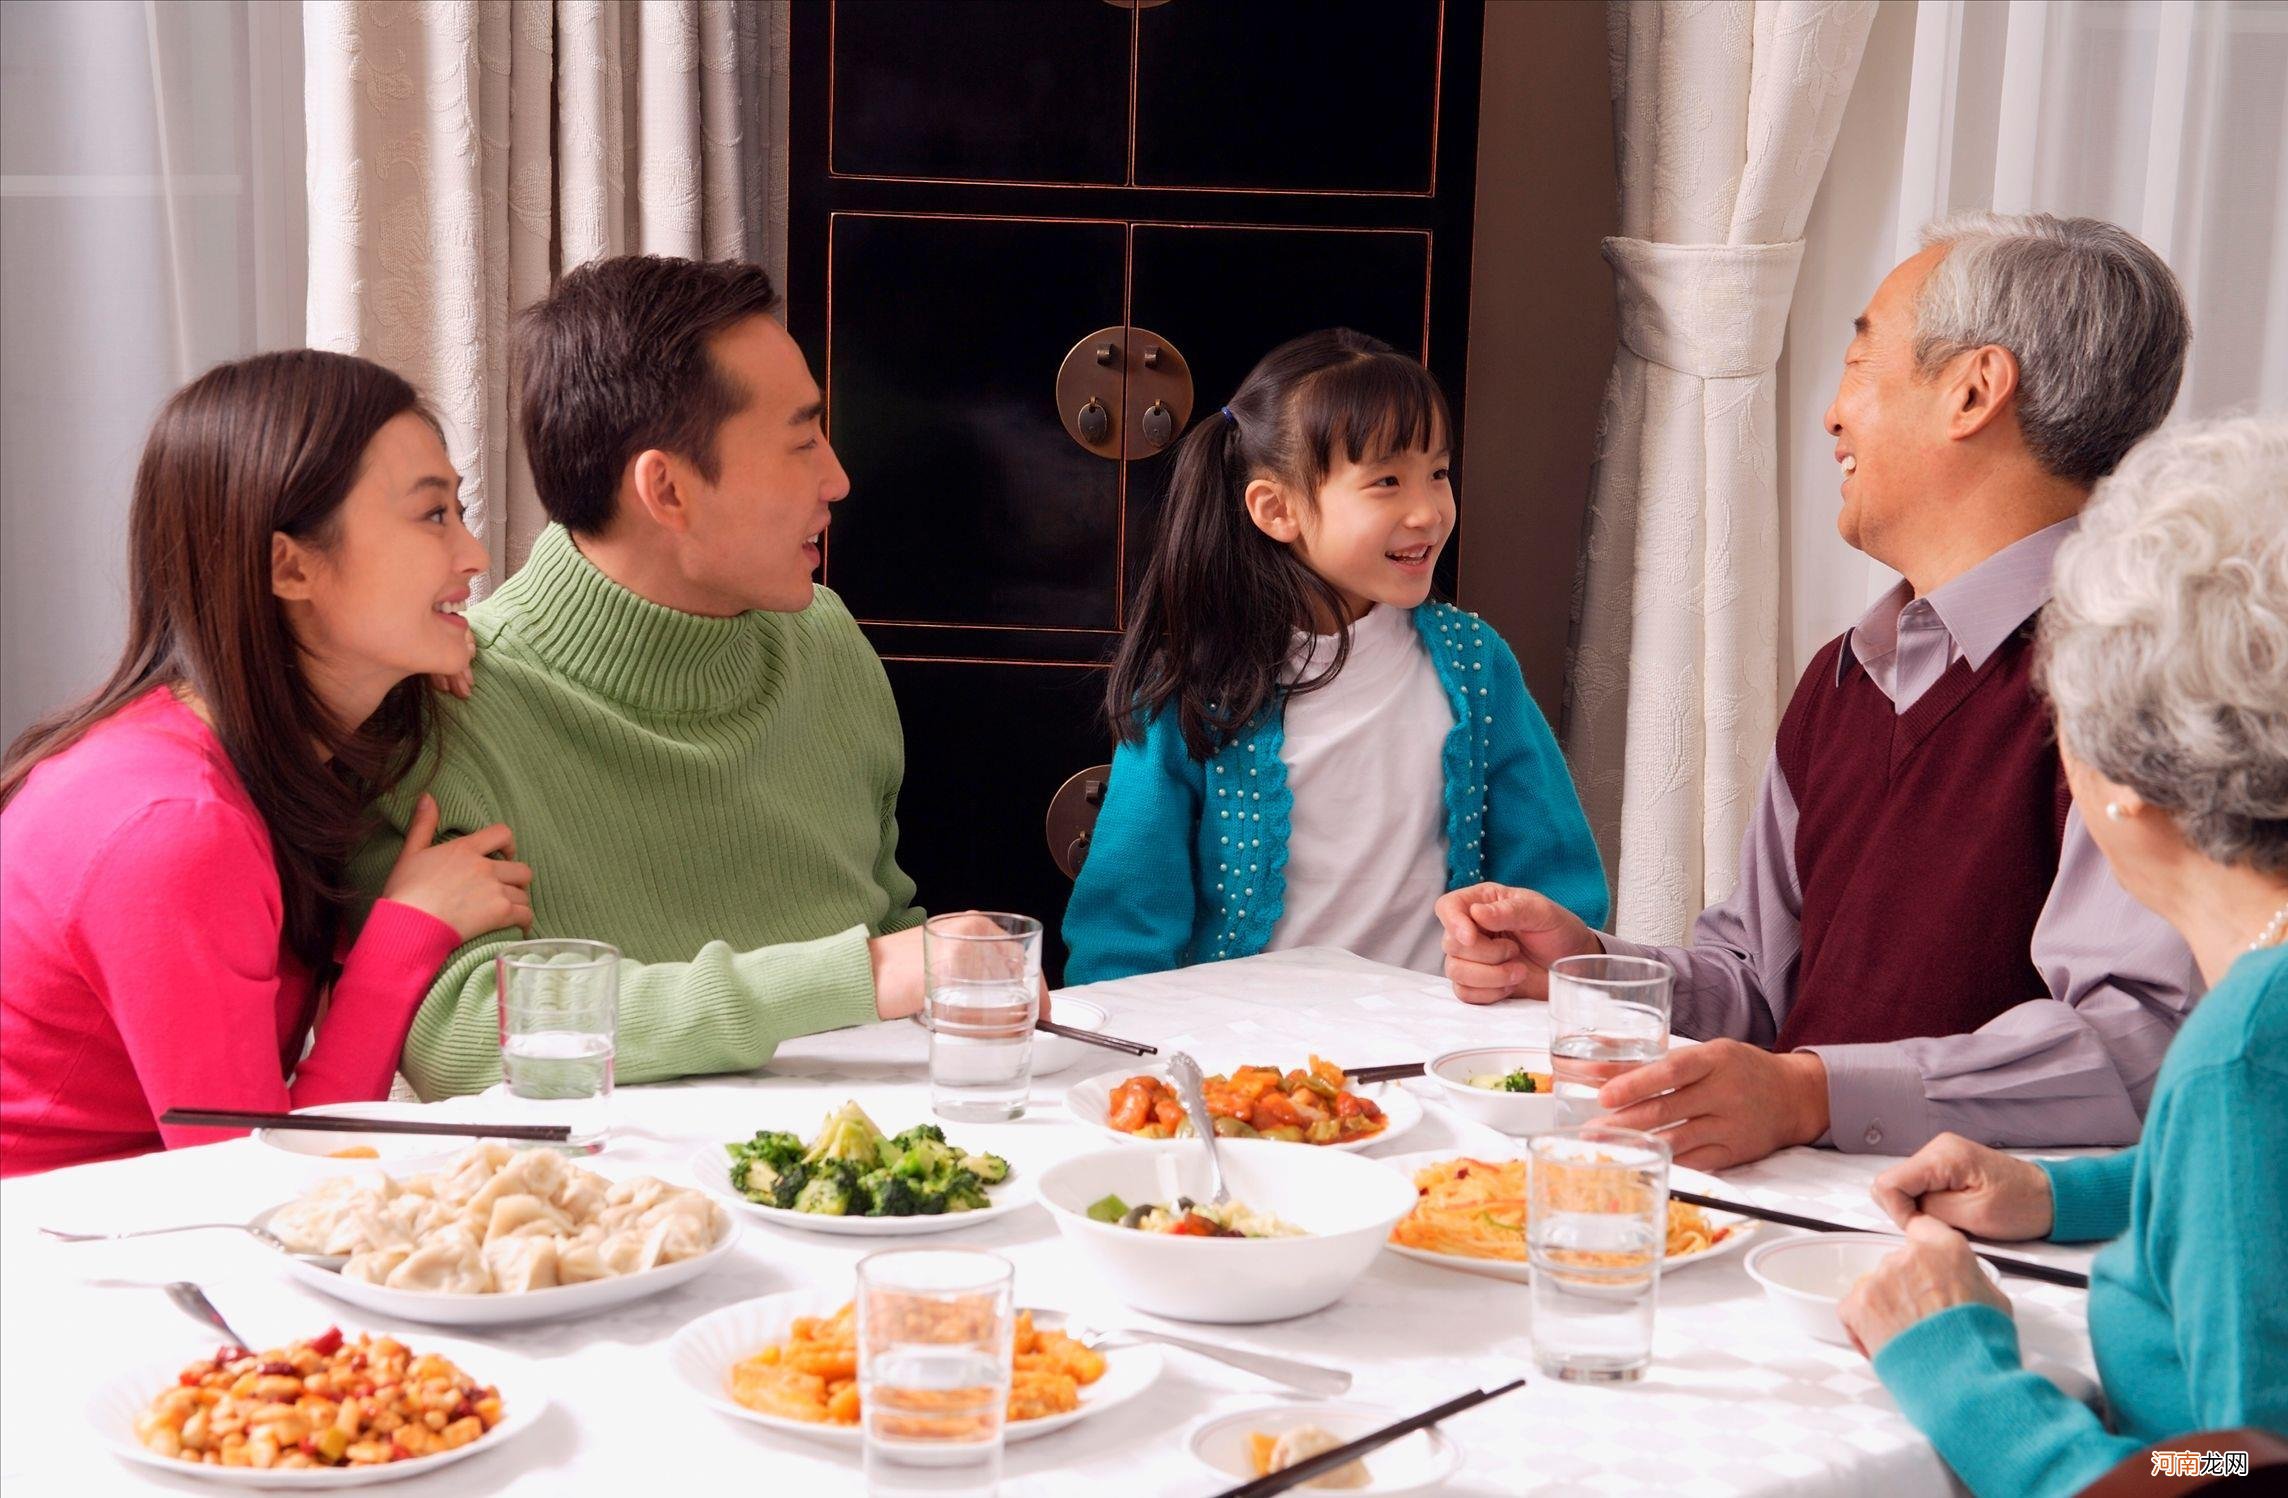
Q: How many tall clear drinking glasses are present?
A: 5